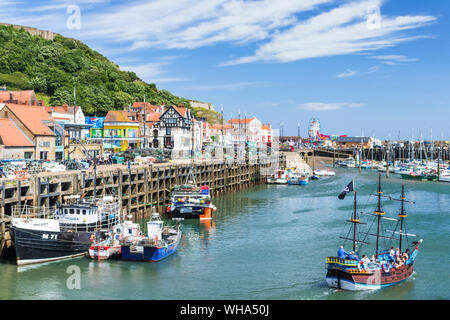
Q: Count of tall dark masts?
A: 3